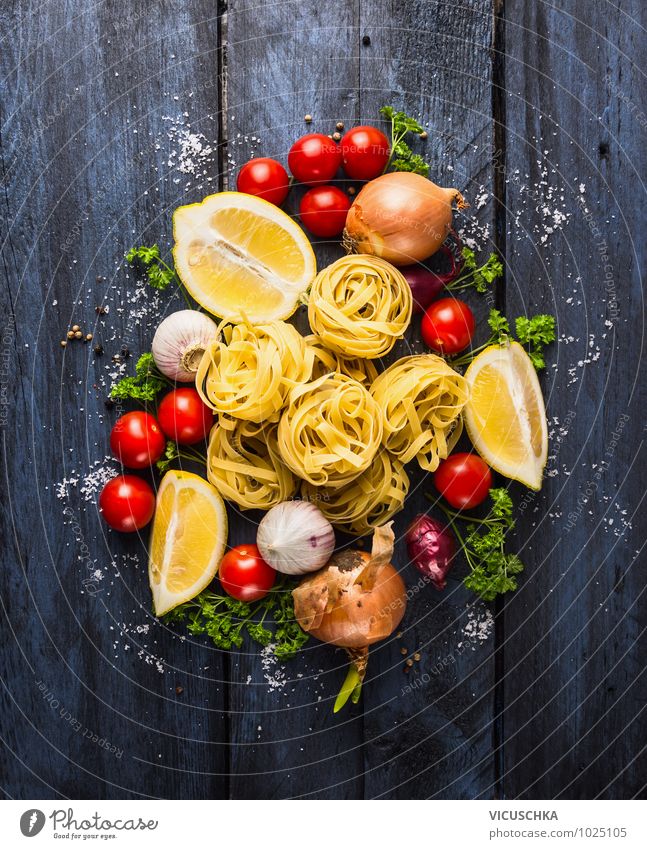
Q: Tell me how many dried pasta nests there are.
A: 7